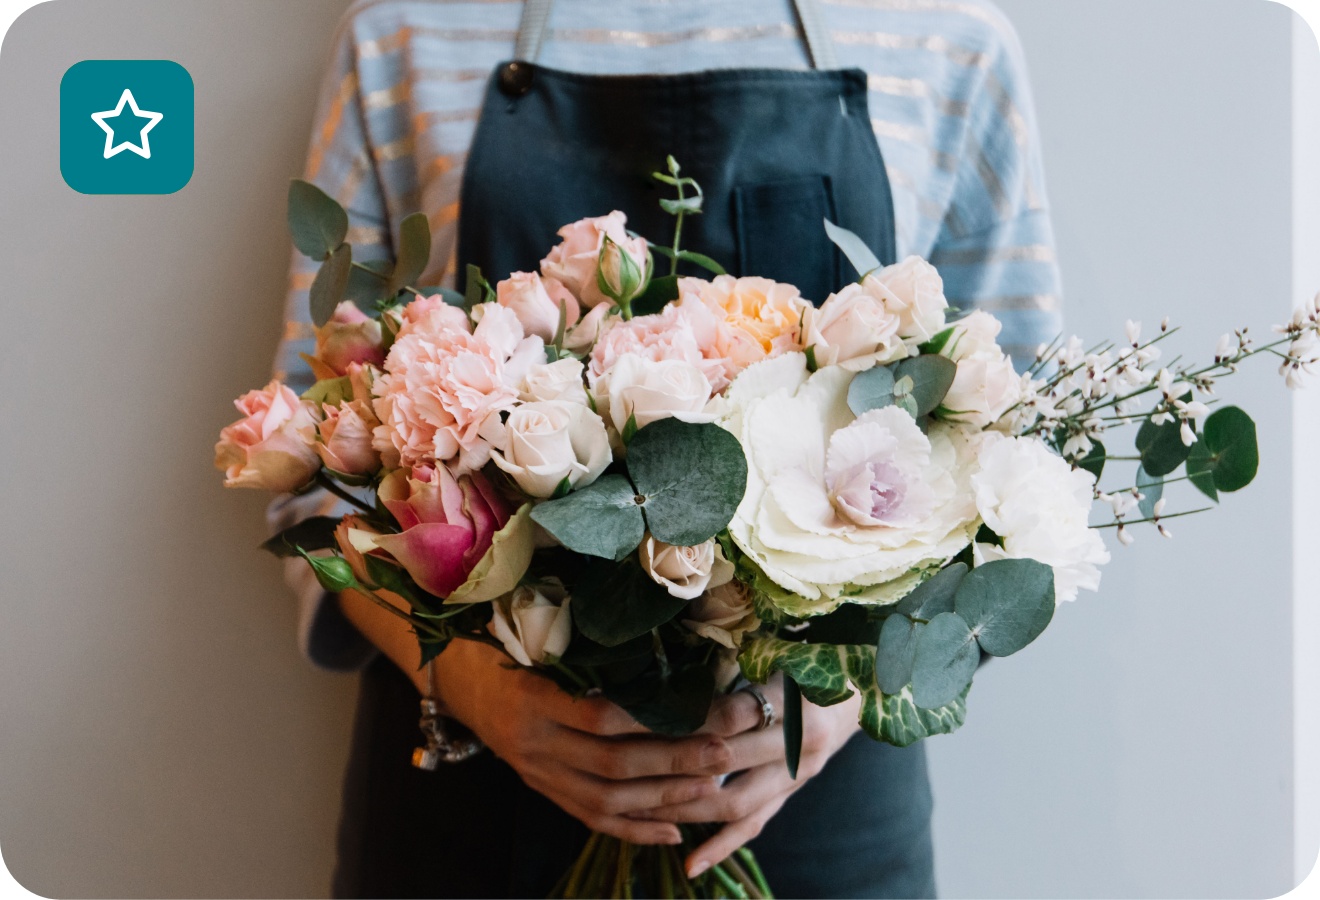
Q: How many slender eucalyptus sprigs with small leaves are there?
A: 1